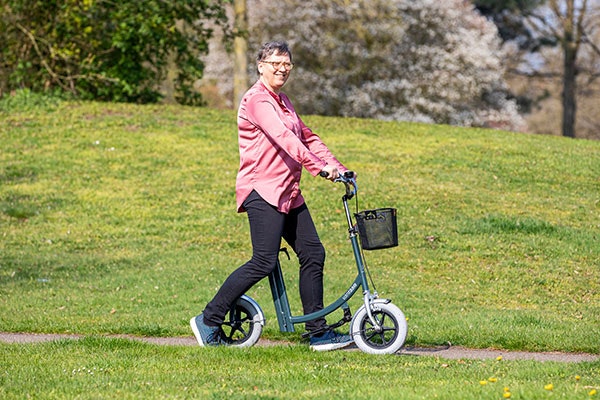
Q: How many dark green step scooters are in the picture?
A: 1